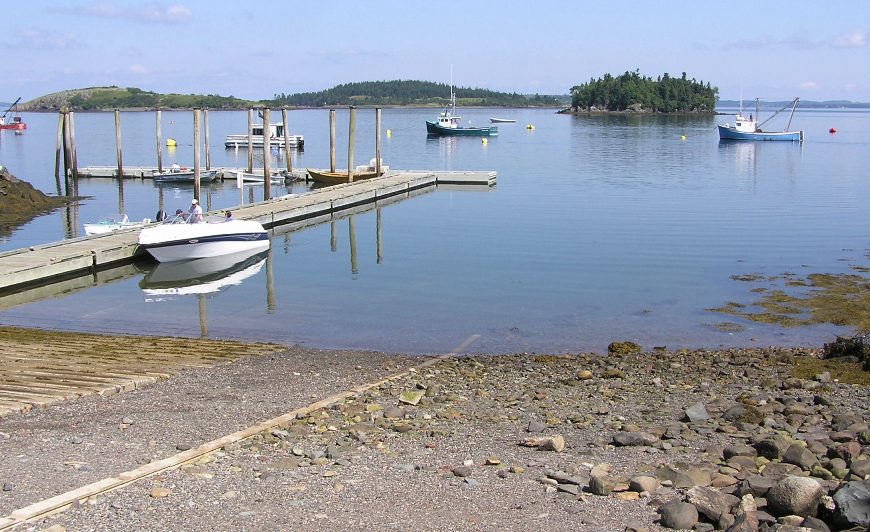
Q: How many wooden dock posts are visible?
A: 13